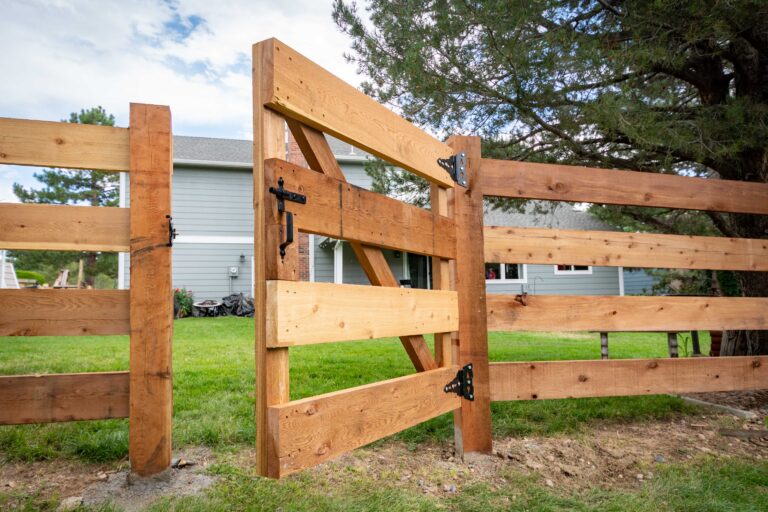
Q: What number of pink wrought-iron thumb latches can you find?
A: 0